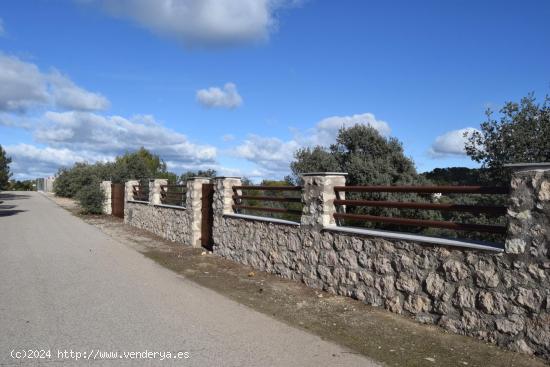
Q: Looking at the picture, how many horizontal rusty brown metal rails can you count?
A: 12